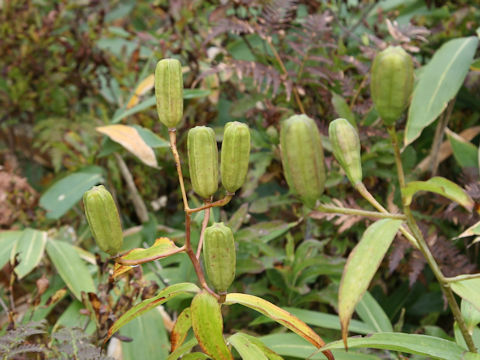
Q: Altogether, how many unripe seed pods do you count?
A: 8